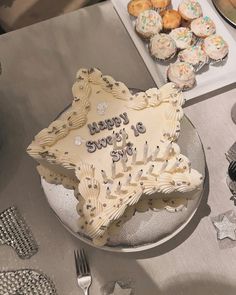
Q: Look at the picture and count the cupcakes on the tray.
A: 11